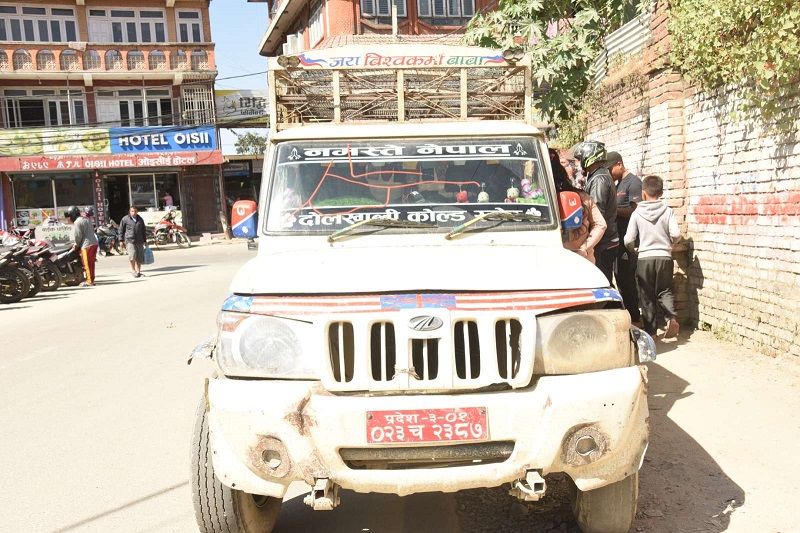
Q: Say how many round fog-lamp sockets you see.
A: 2